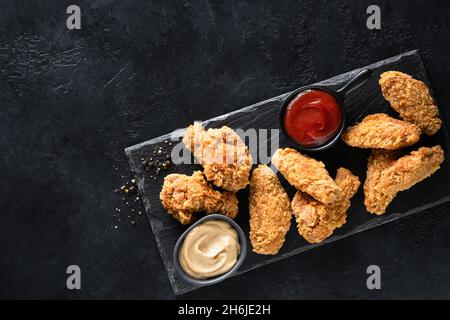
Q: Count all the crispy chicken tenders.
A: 8